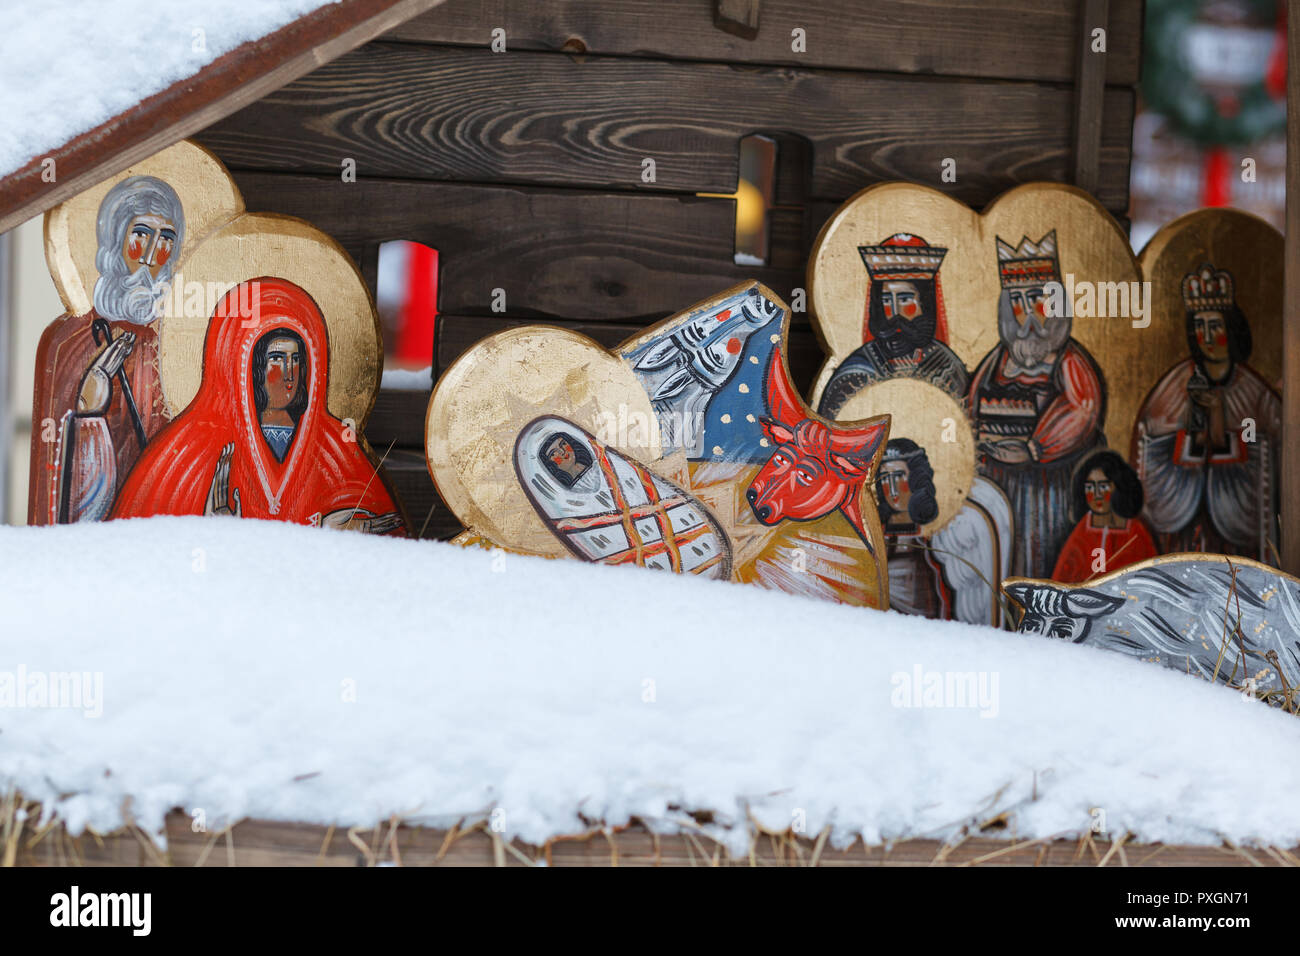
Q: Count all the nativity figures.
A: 11